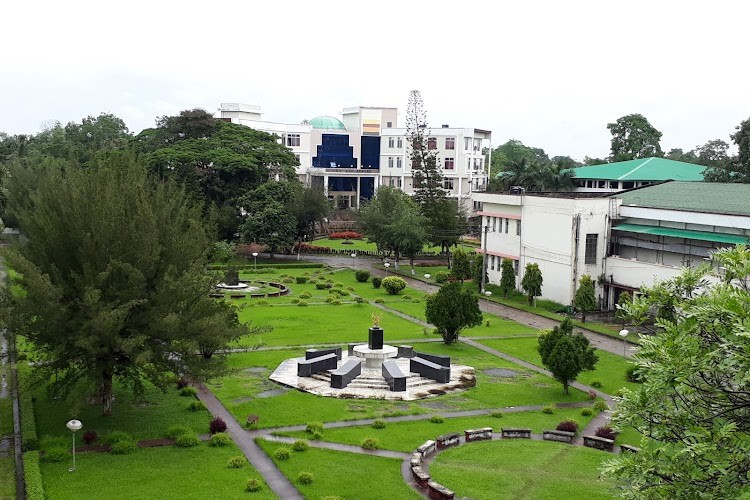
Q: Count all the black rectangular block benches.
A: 8